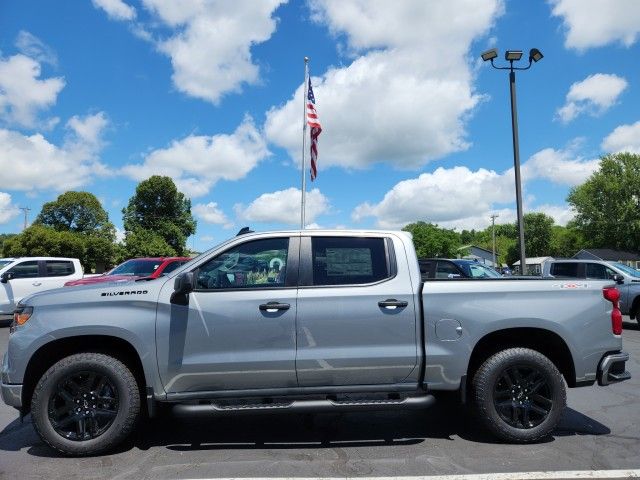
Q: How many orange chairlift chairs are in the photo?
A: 0